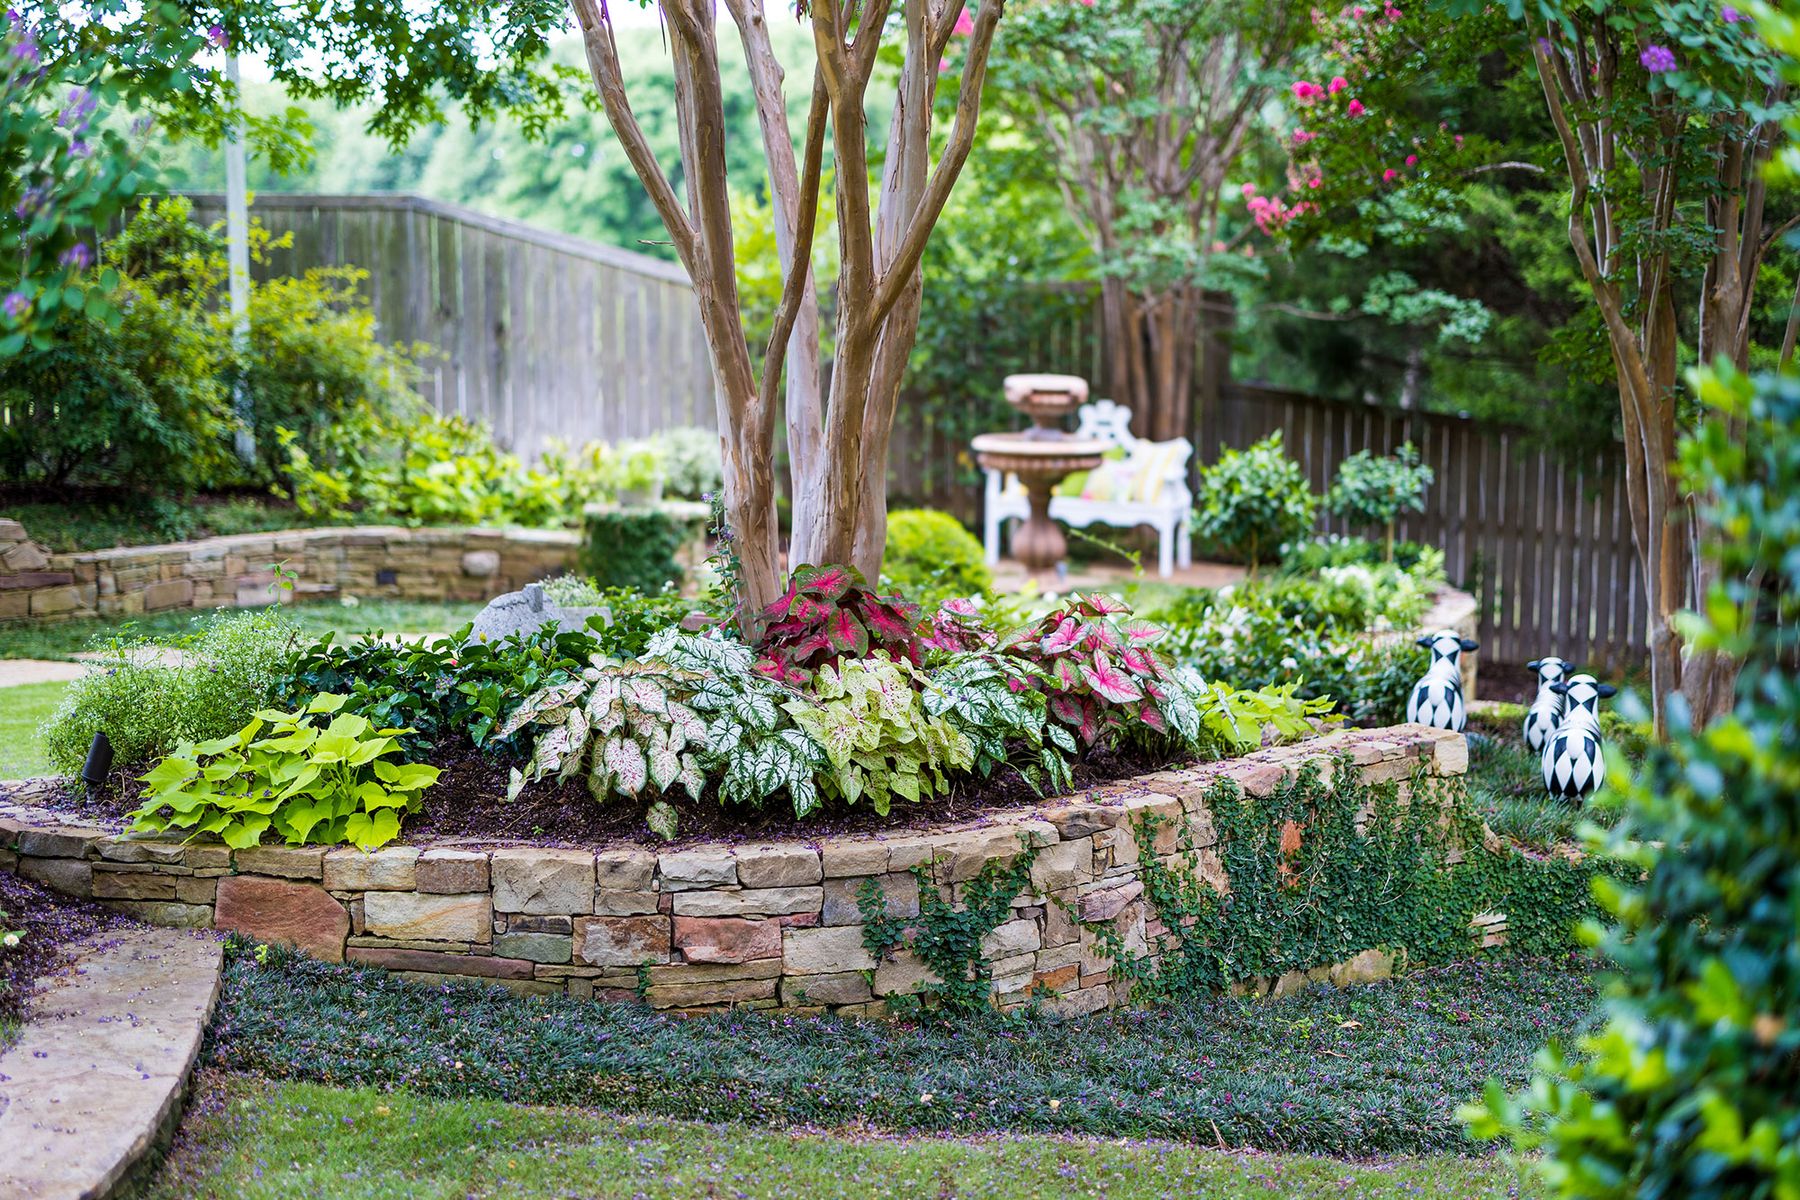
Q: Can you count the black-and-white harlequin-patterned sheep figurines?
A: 3